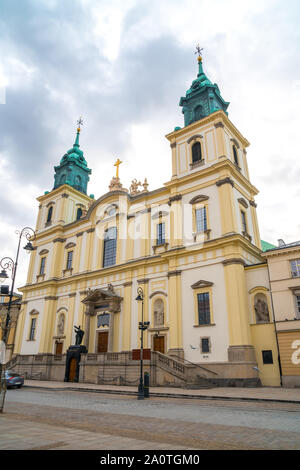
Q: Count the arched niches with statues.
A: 3